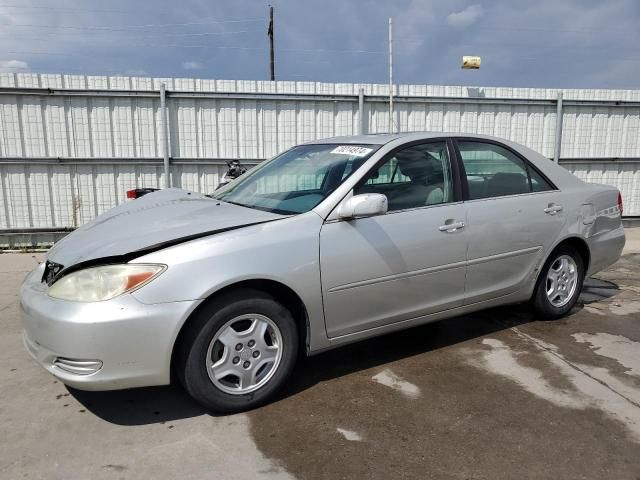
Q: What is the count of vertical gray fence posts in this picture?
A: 3